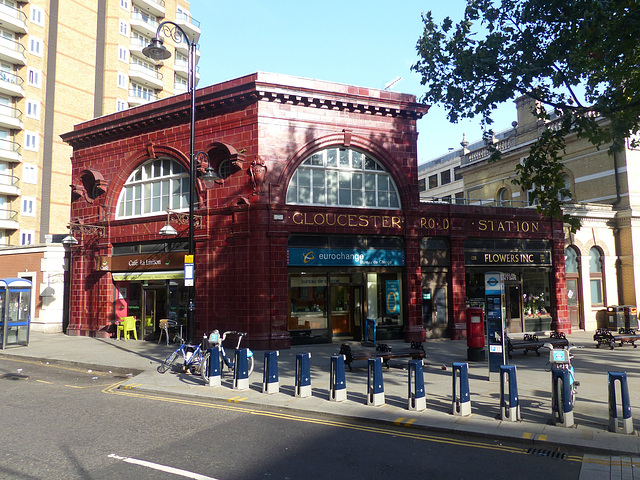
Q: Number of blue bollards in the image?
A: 11